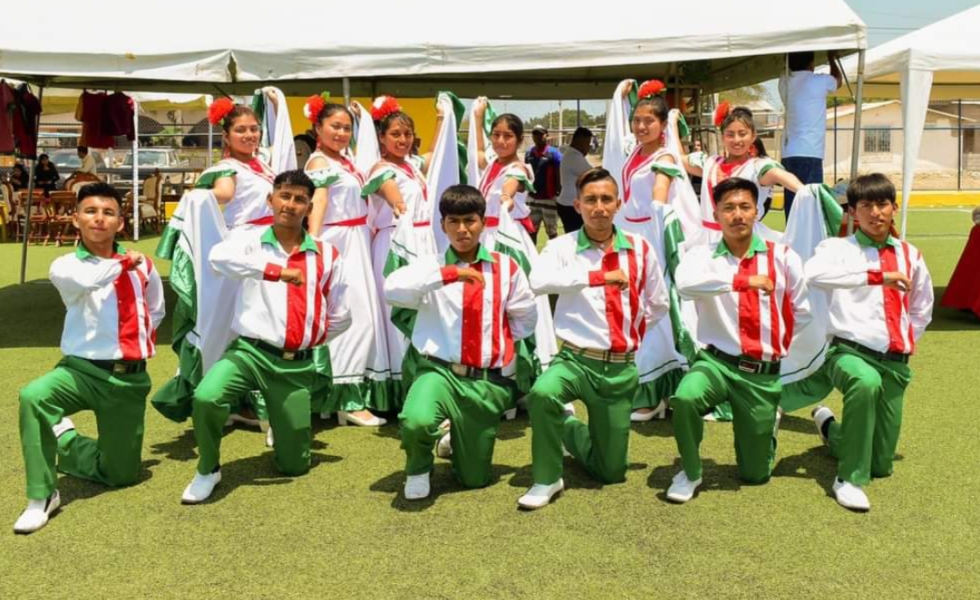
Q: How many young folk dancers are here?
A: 12